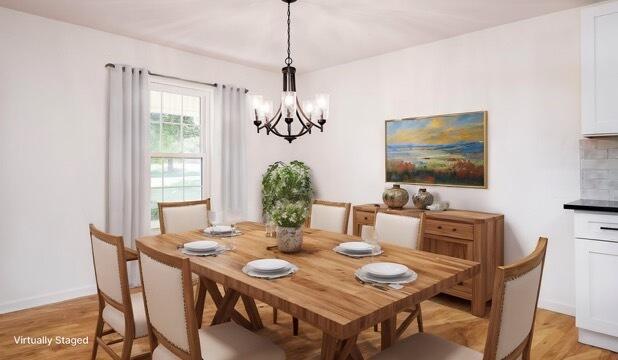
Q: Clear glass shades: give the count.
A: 5